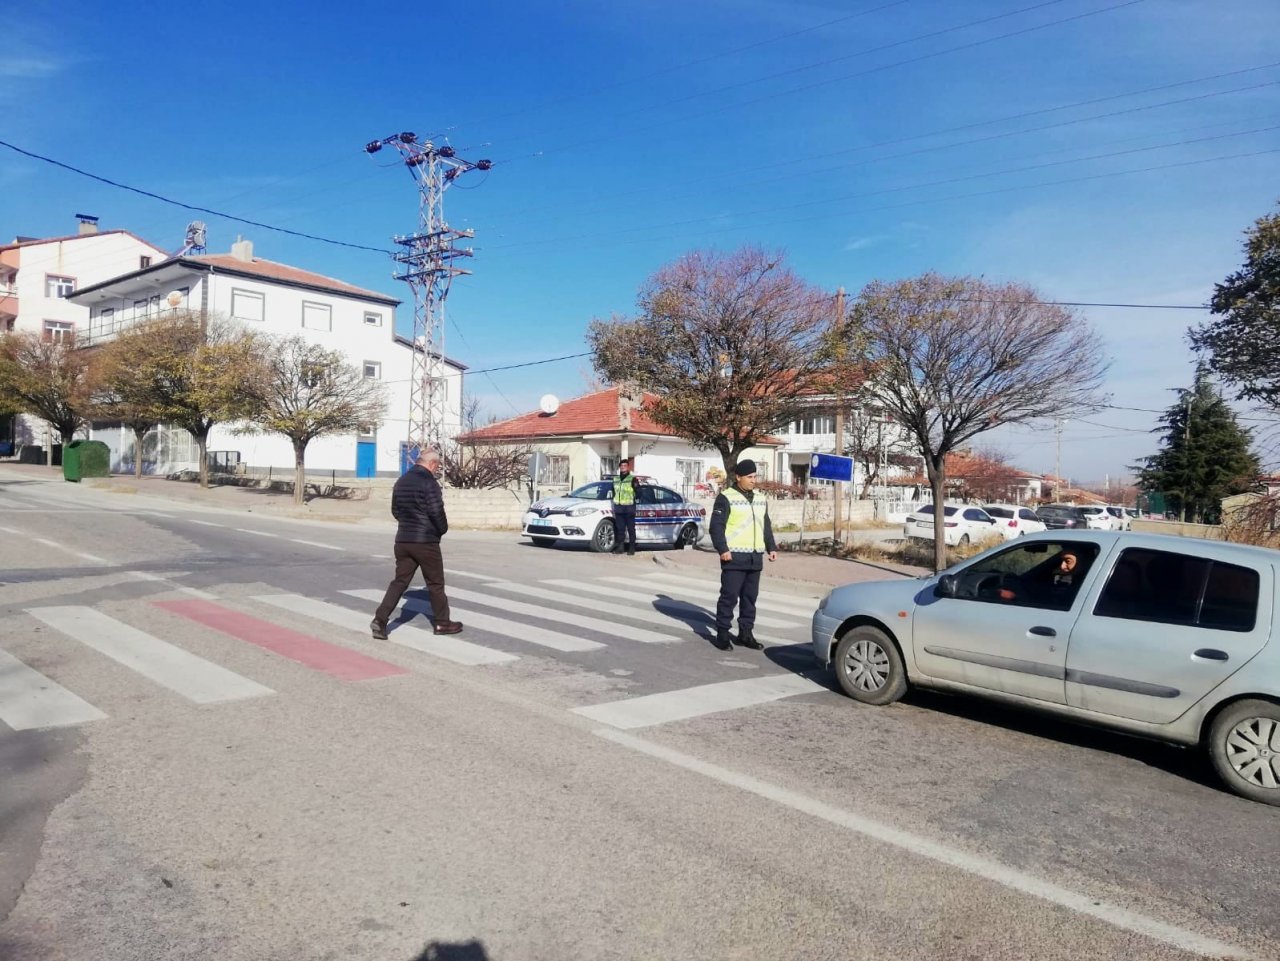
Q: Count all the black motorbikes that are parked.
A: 0